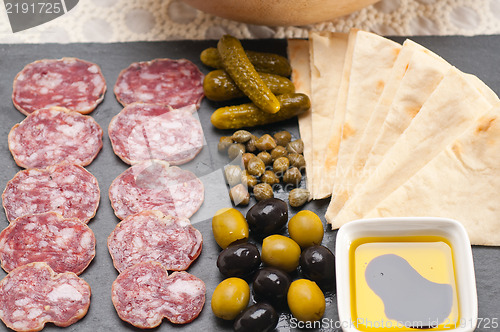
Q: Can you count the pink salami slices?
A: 10